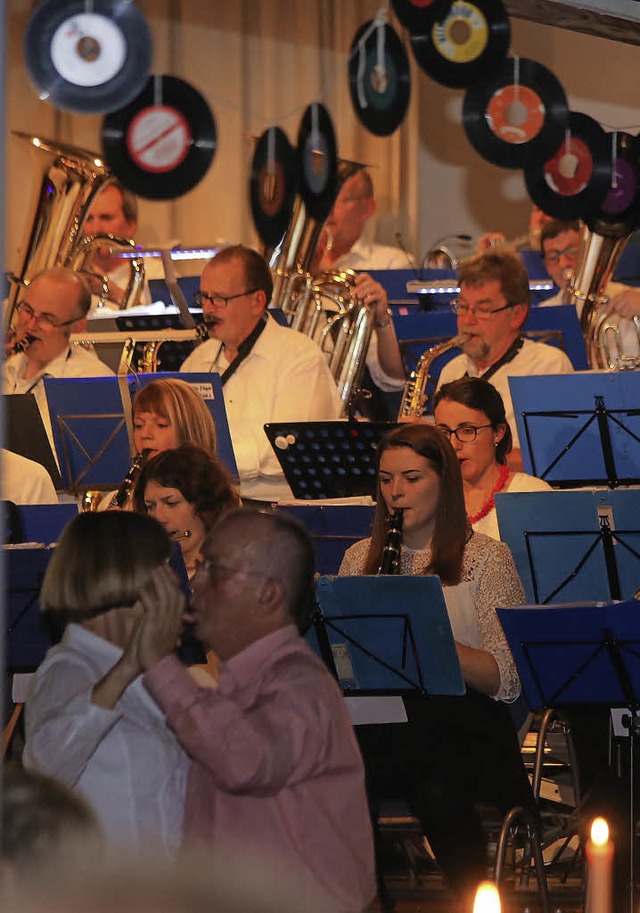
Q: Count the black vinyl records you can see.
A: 10